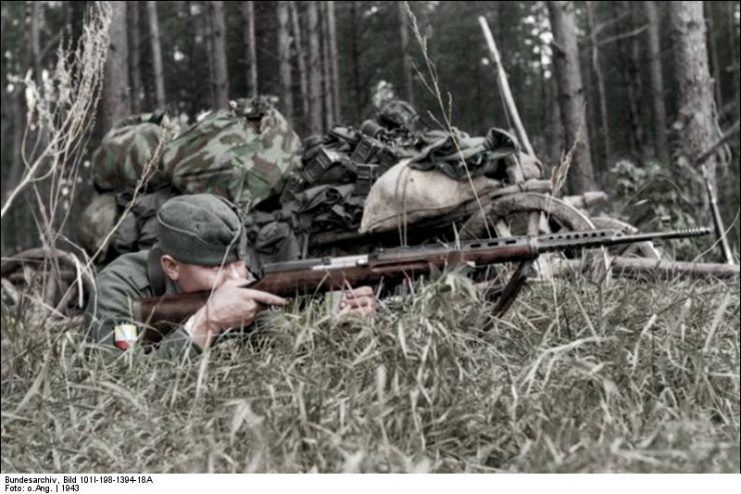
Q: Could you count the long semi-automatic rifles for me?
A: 1